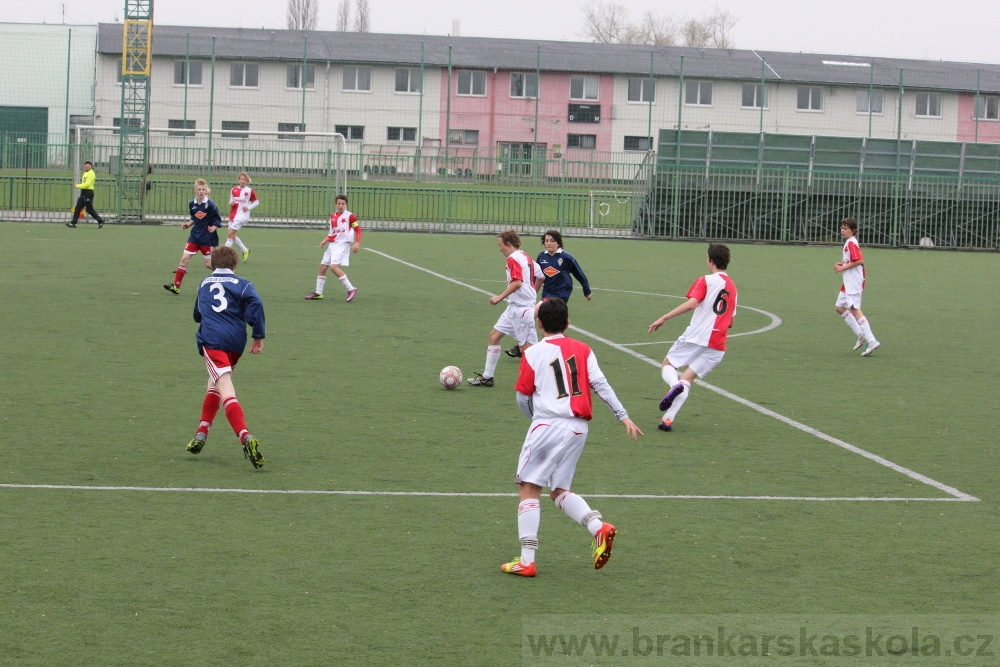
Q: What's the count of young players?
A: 9